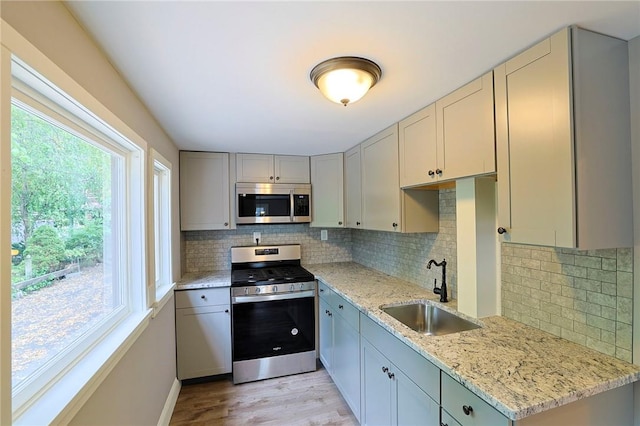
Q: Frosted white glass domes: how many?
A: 1